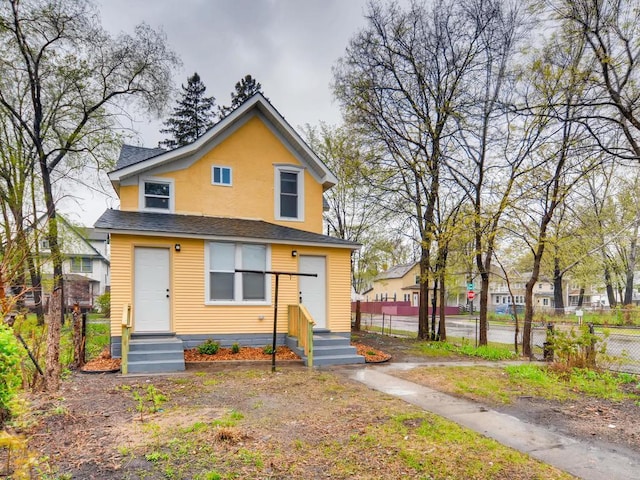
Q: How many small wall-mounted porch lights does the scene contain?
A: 2